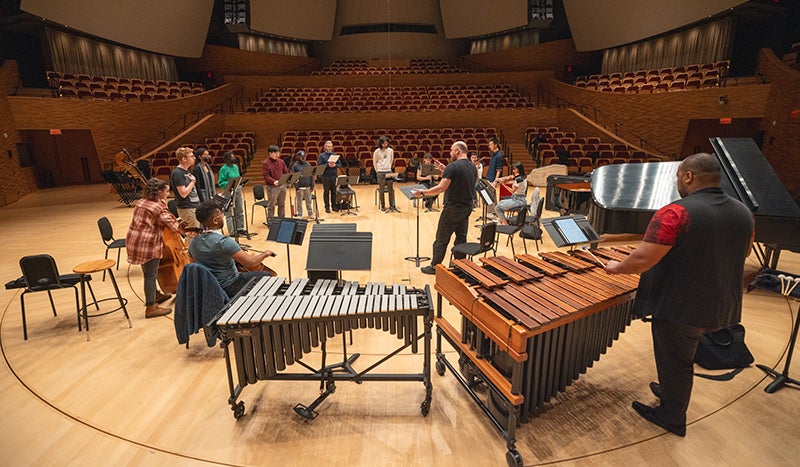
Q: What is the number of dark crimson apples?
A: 0